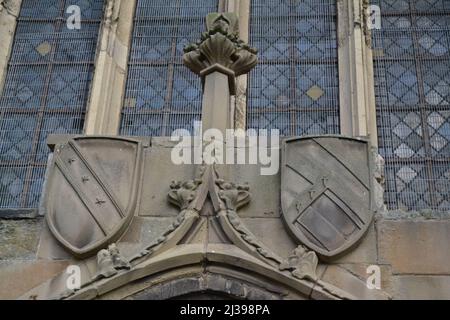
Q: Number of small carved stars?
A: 3